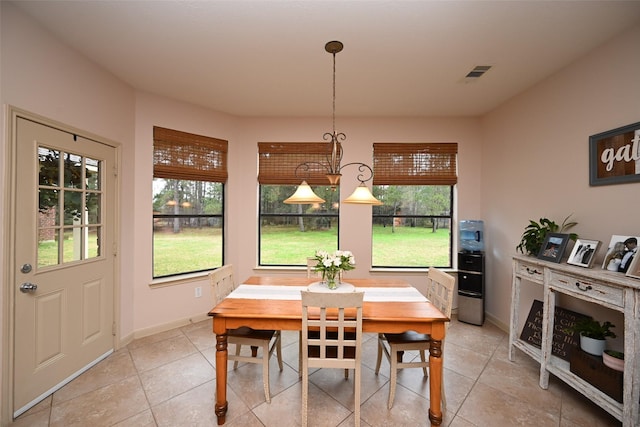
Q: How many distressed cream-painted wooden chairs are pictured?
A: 4